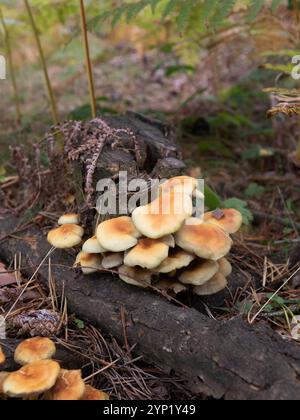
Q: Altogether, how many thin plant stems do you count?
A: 3